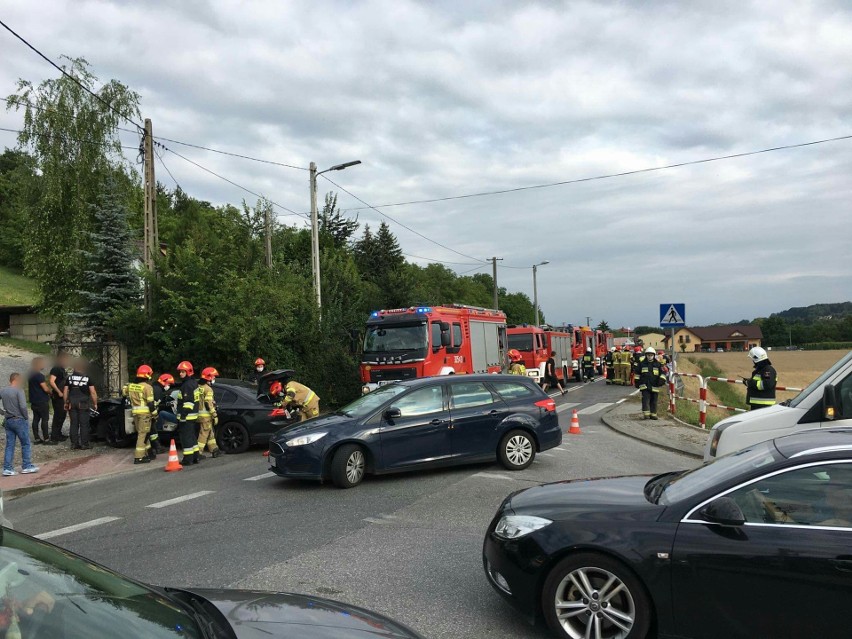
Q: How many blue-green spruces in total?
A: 1